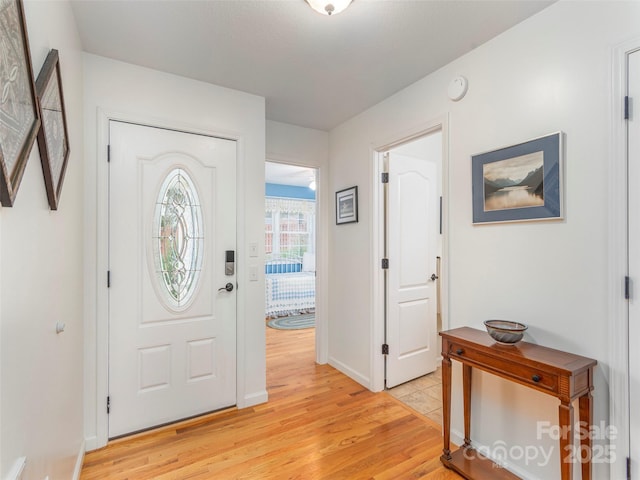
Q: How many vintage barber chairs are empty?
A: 0